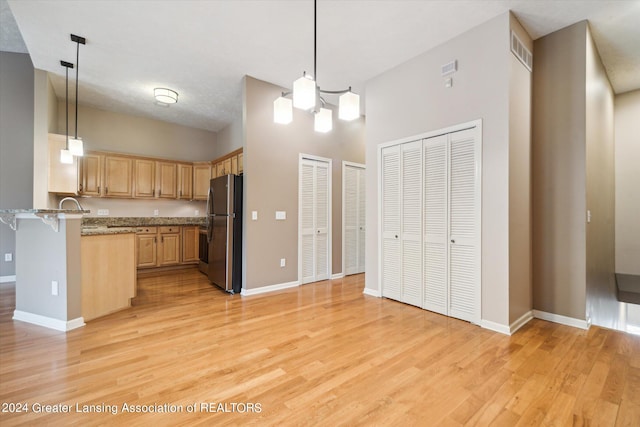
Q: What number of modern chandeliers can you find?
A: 1